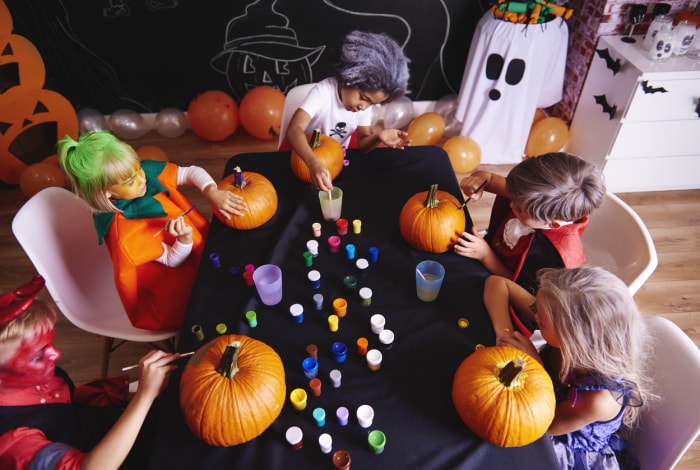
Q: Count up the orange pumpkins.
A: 5